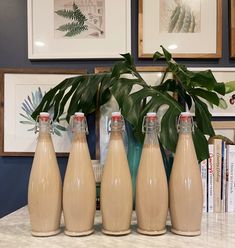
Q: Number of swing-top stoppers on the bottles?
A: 5